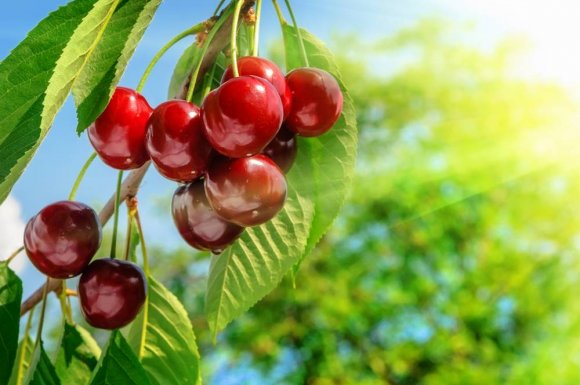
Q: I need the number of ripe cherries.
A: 10